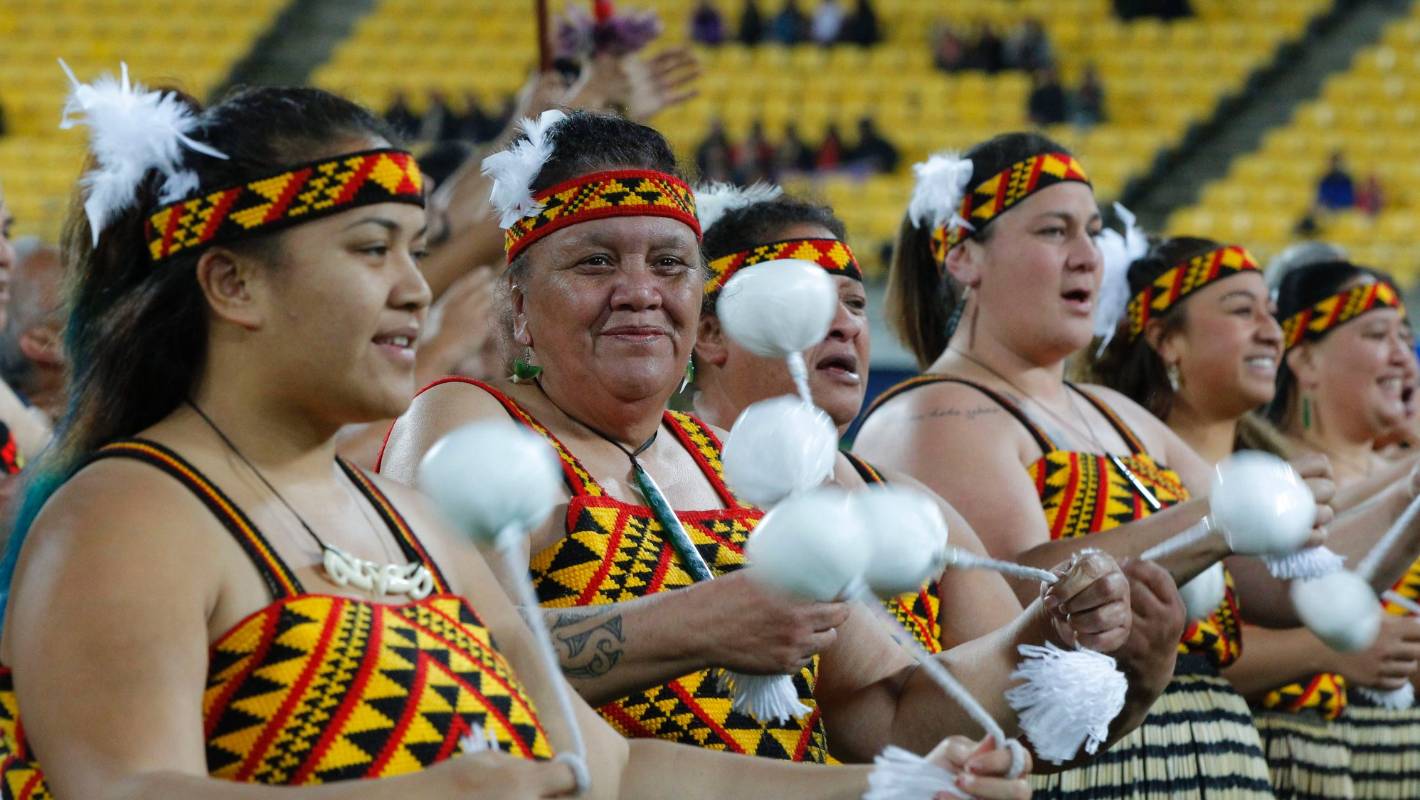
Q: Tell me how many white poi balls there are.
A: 8